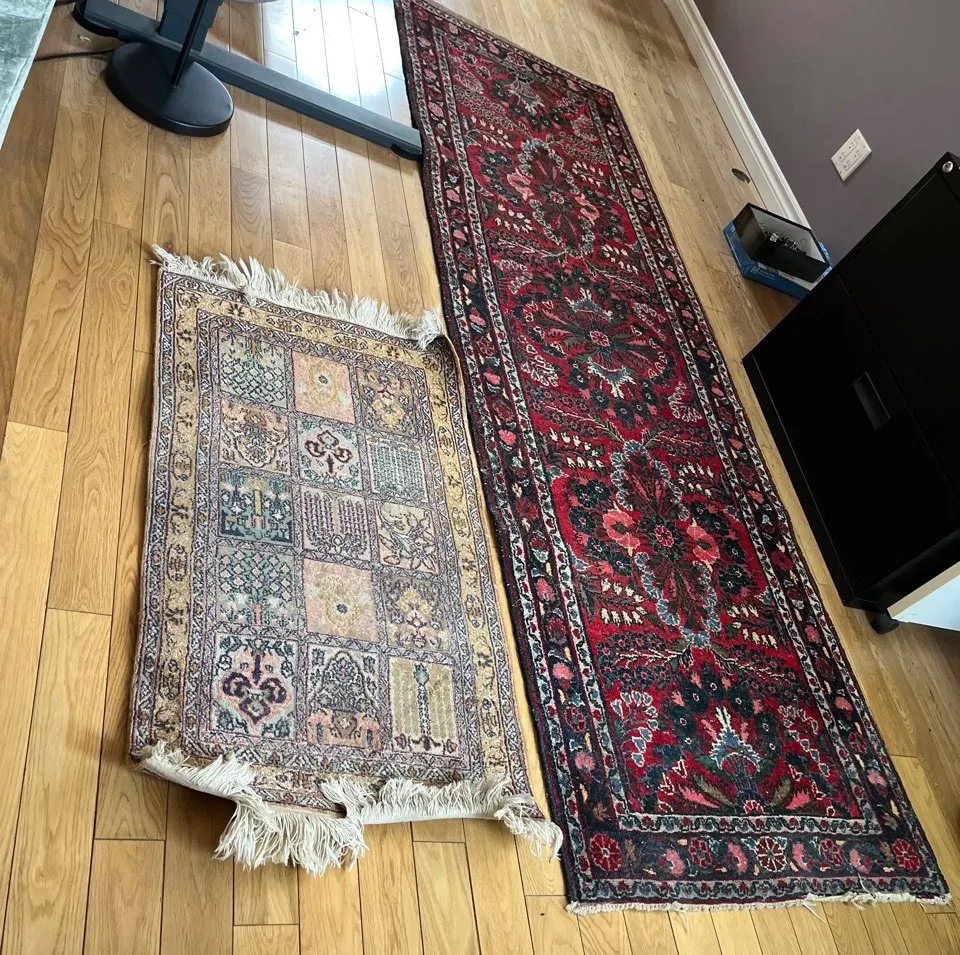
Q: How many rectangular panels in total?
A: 15